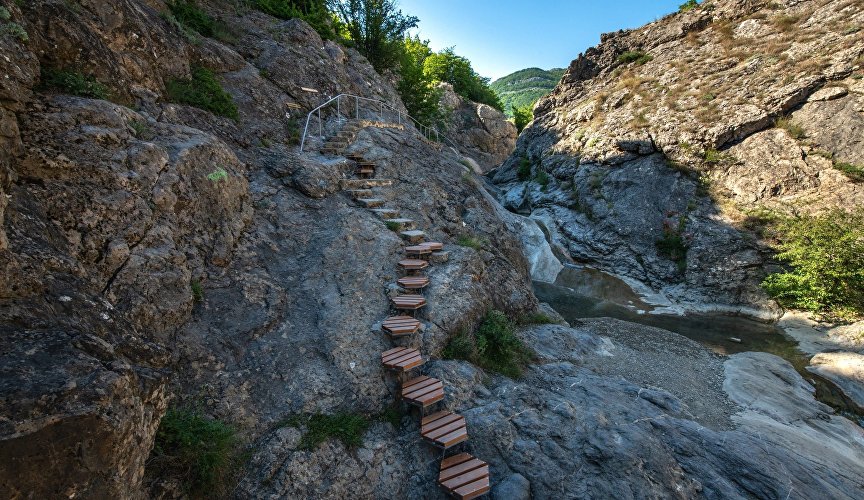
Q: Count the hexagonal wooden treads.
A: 10